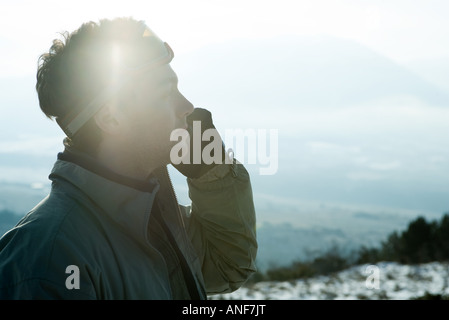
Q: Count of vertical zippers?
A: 1